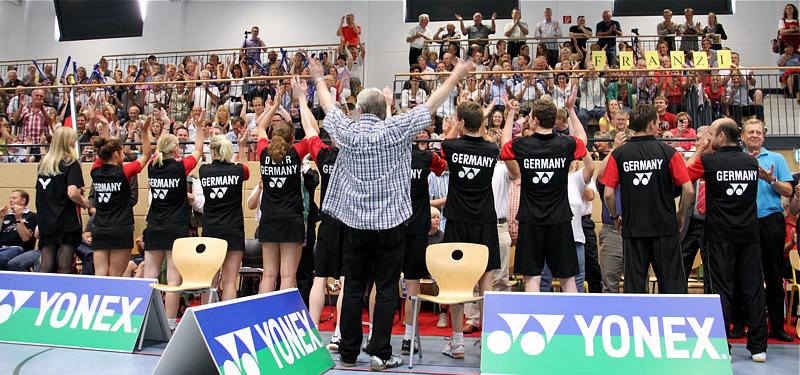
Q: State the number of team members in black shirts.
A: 11